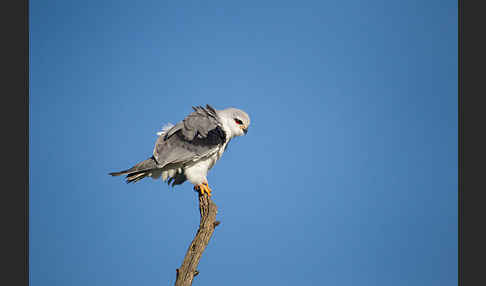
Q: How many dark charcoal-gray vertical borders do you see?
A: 2